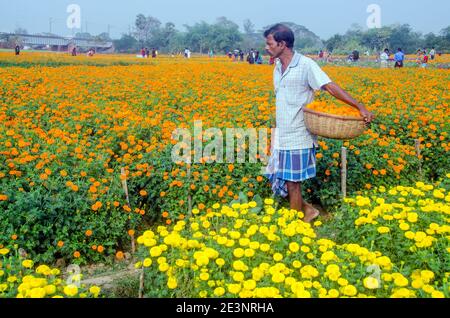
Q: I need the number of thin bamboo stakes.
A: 5